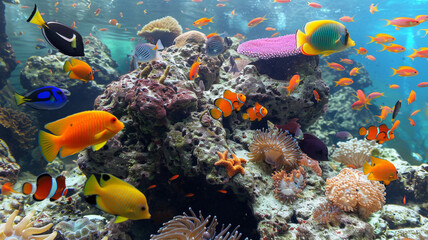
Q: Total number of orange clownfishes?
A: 4